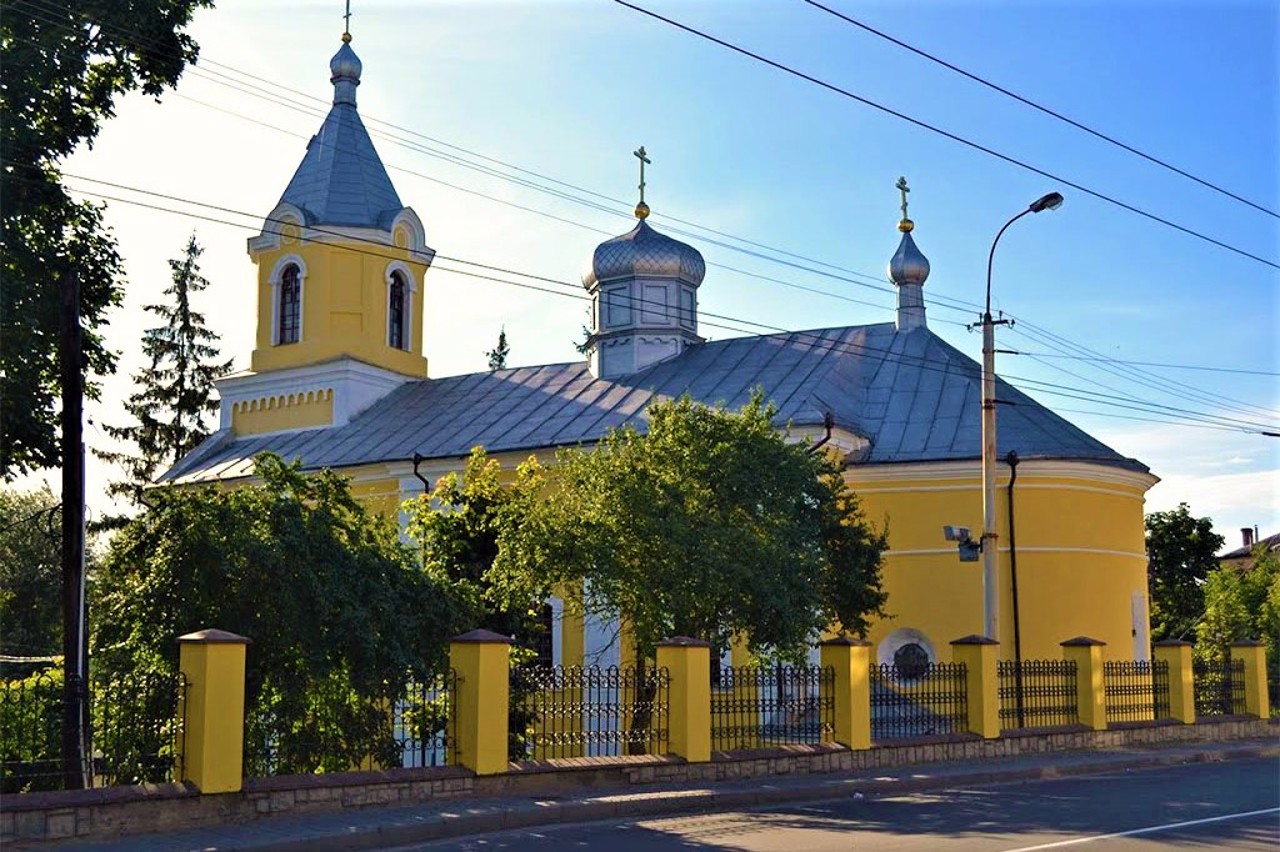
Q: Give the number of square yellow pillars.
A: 8